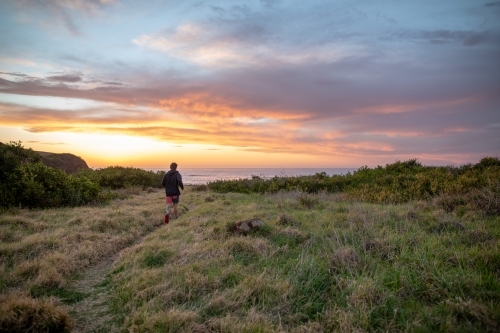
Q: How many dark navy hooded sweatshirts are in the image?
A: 1